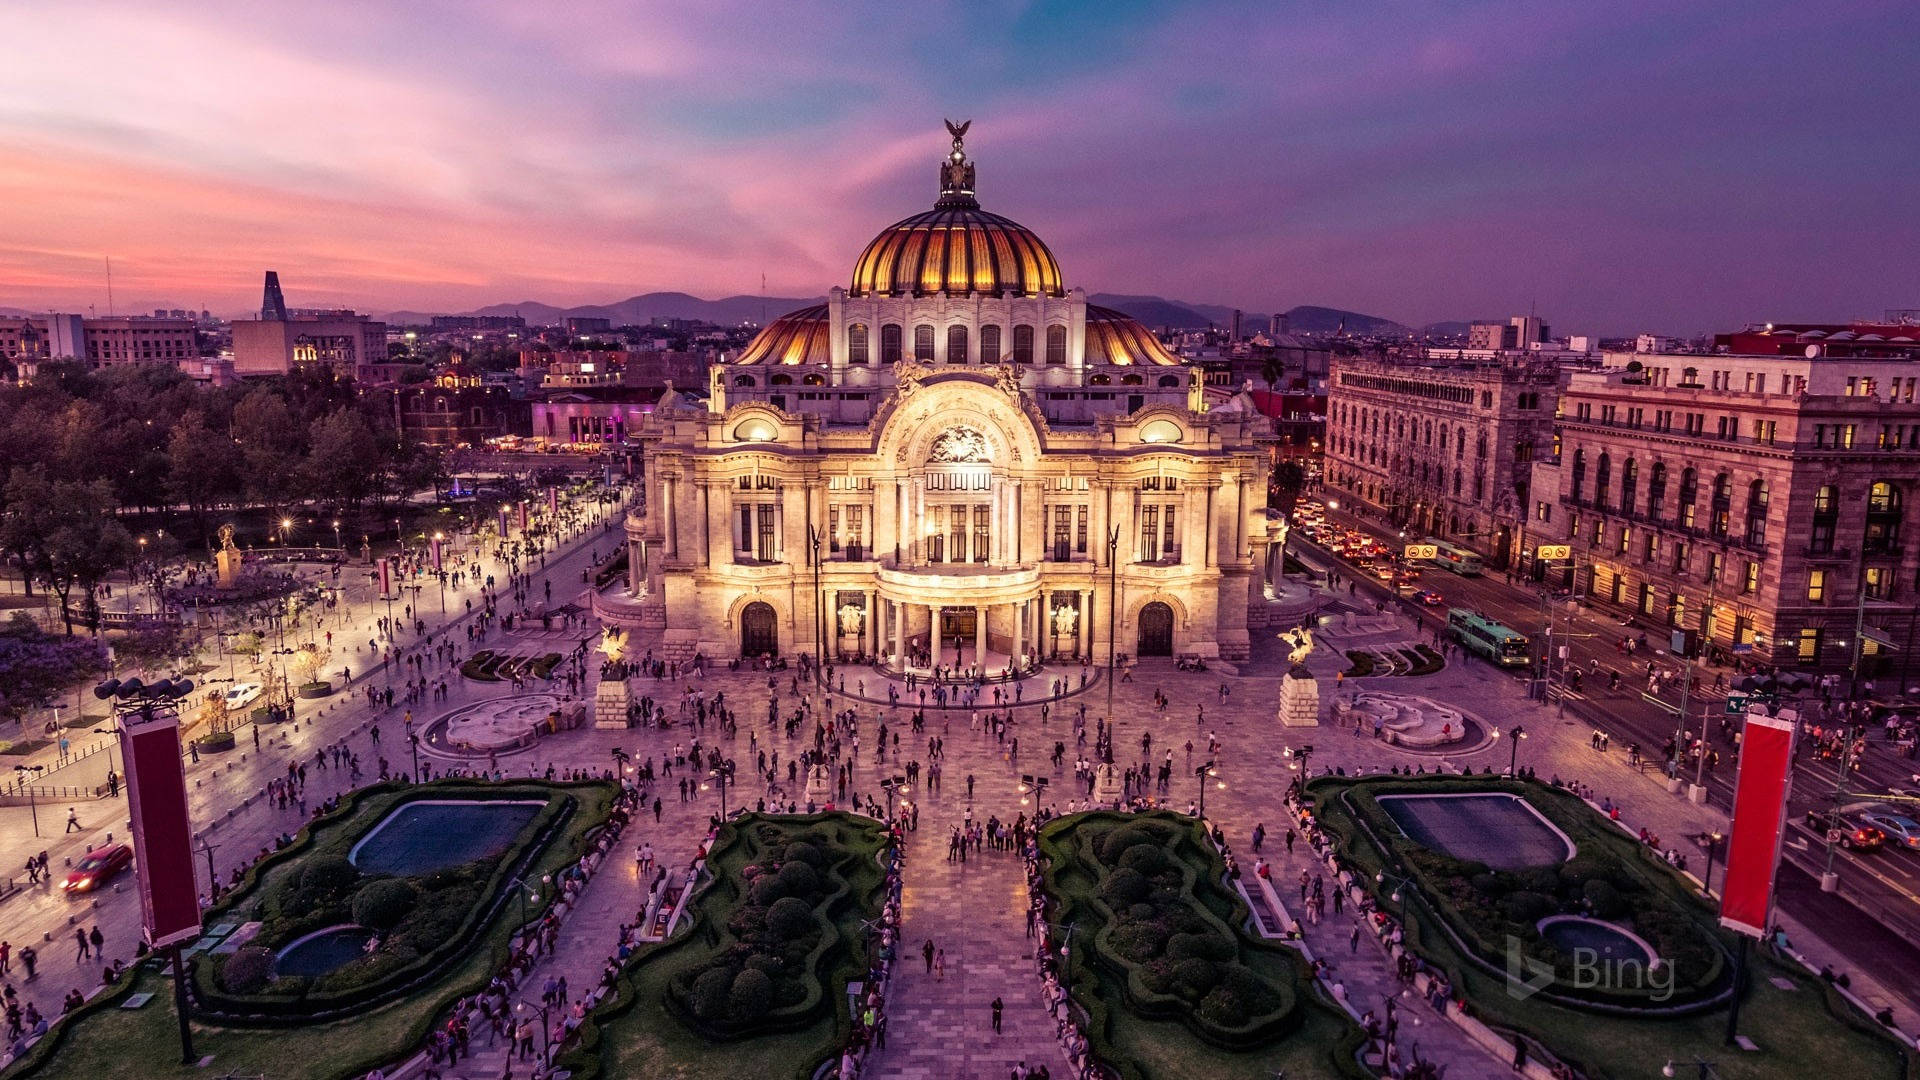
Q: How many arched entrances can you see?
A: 2